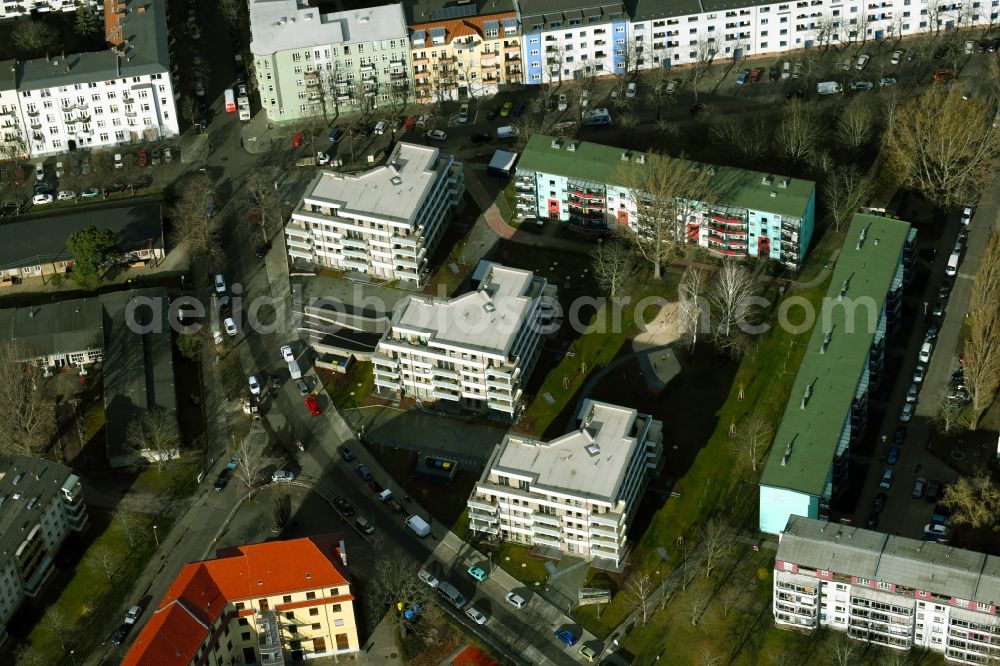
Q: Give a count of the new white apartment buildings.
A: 3